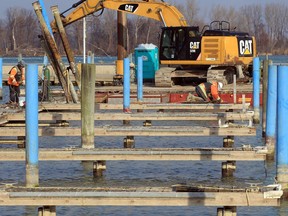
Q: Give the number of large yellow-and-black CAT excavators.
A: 1